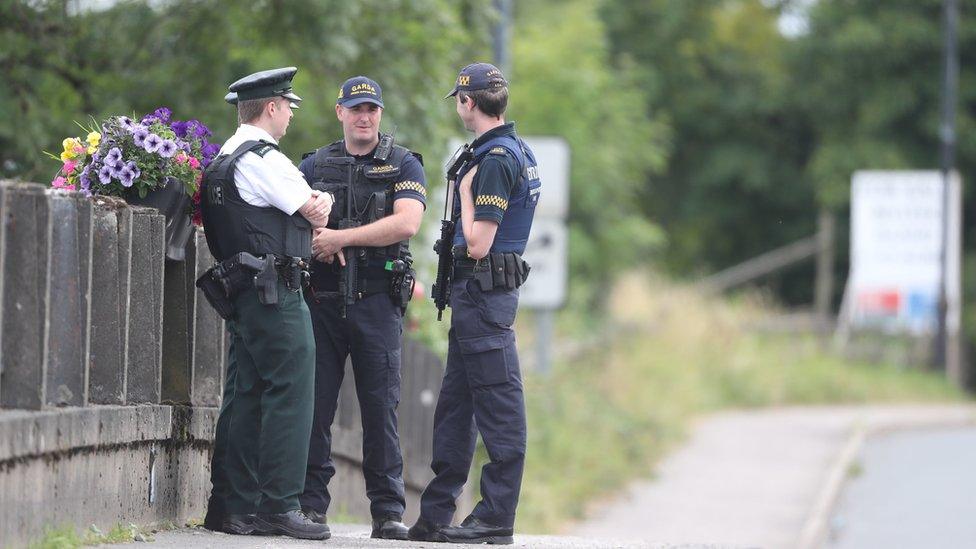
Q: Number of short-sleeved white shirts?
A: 1